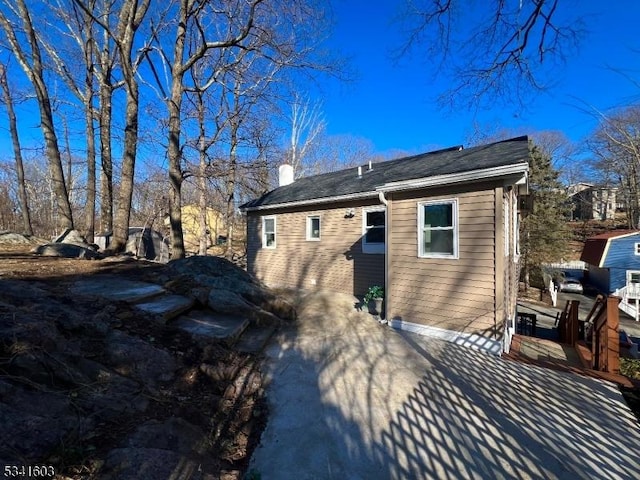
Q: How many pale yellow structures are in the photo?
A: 1